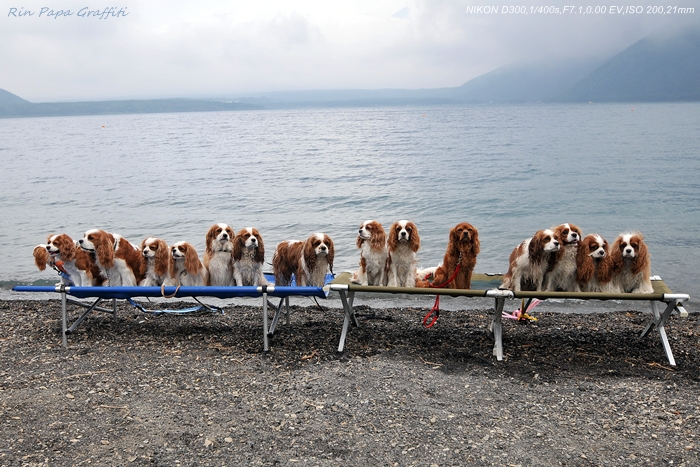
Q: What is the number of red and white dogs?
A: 14